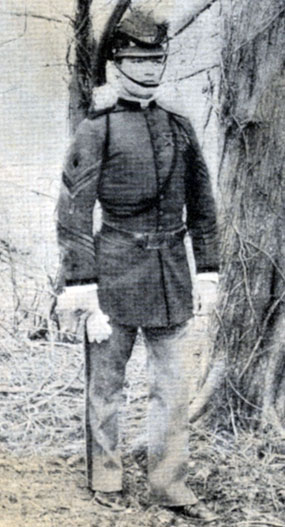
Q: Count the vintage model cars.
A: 0